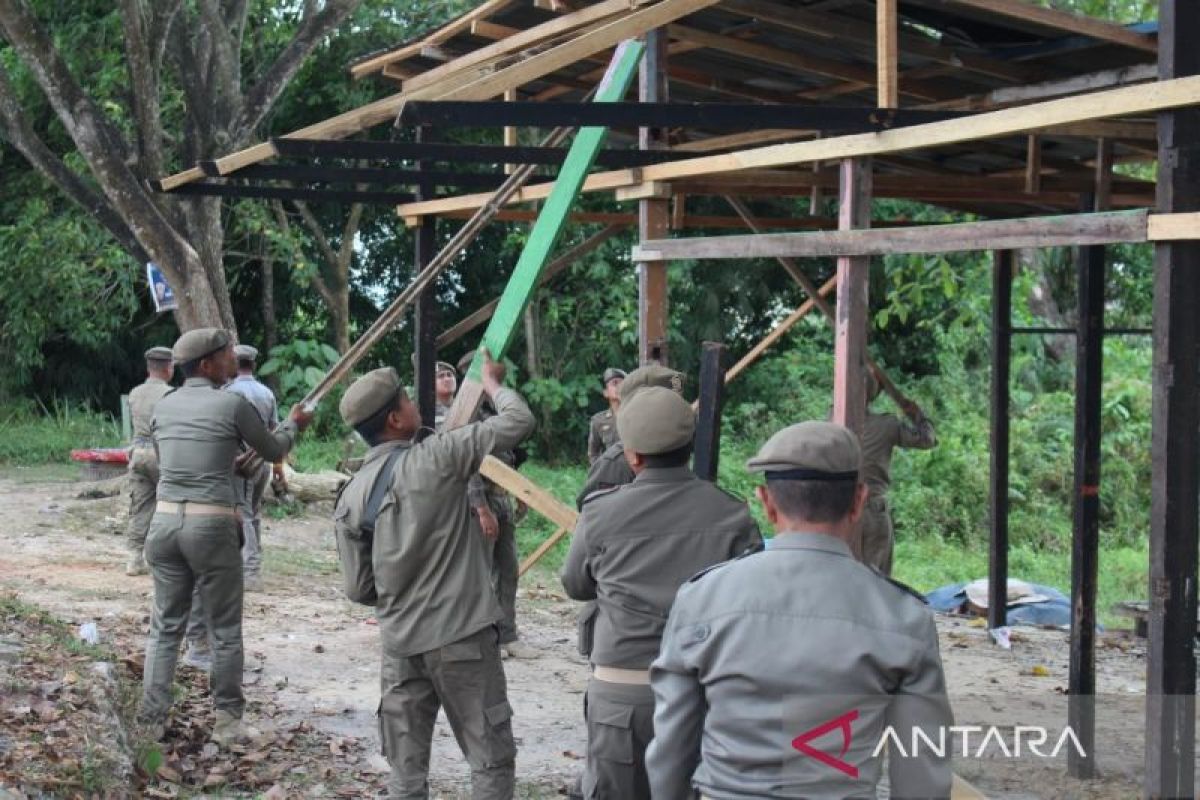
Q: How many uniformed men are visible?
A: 11